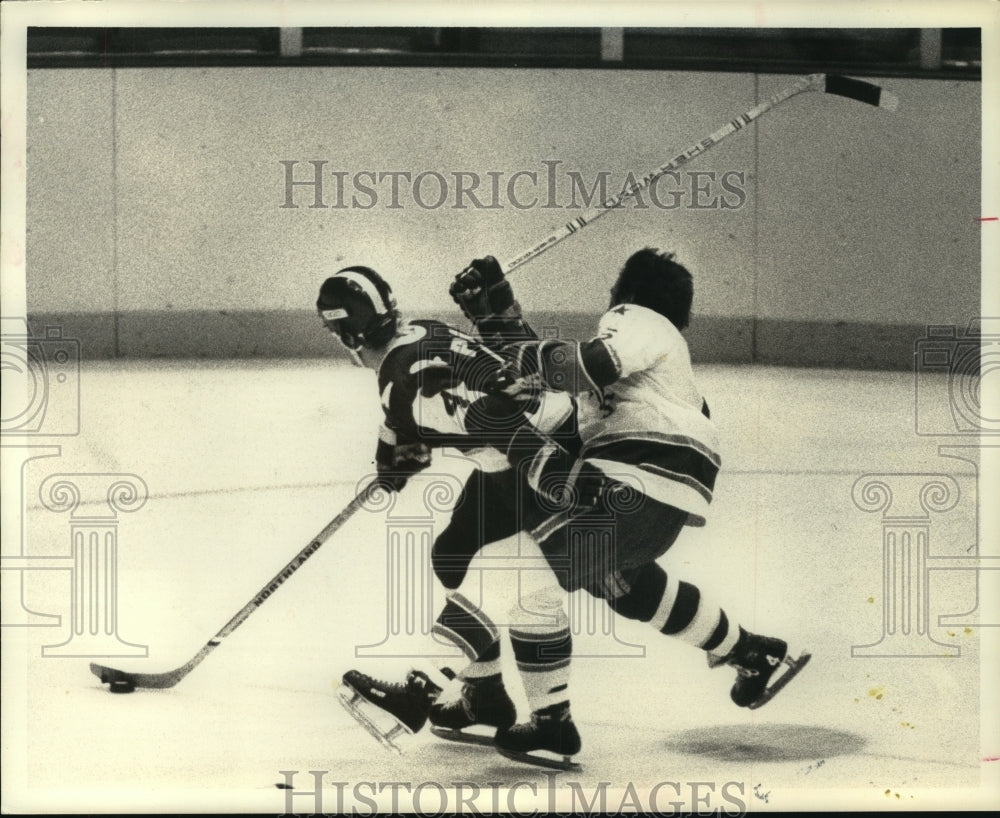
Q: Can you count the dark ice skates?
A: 4